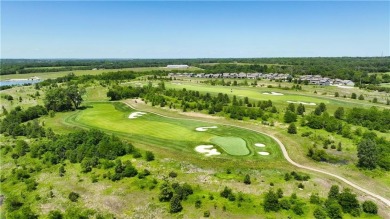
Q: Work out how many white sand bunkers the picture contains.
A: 7